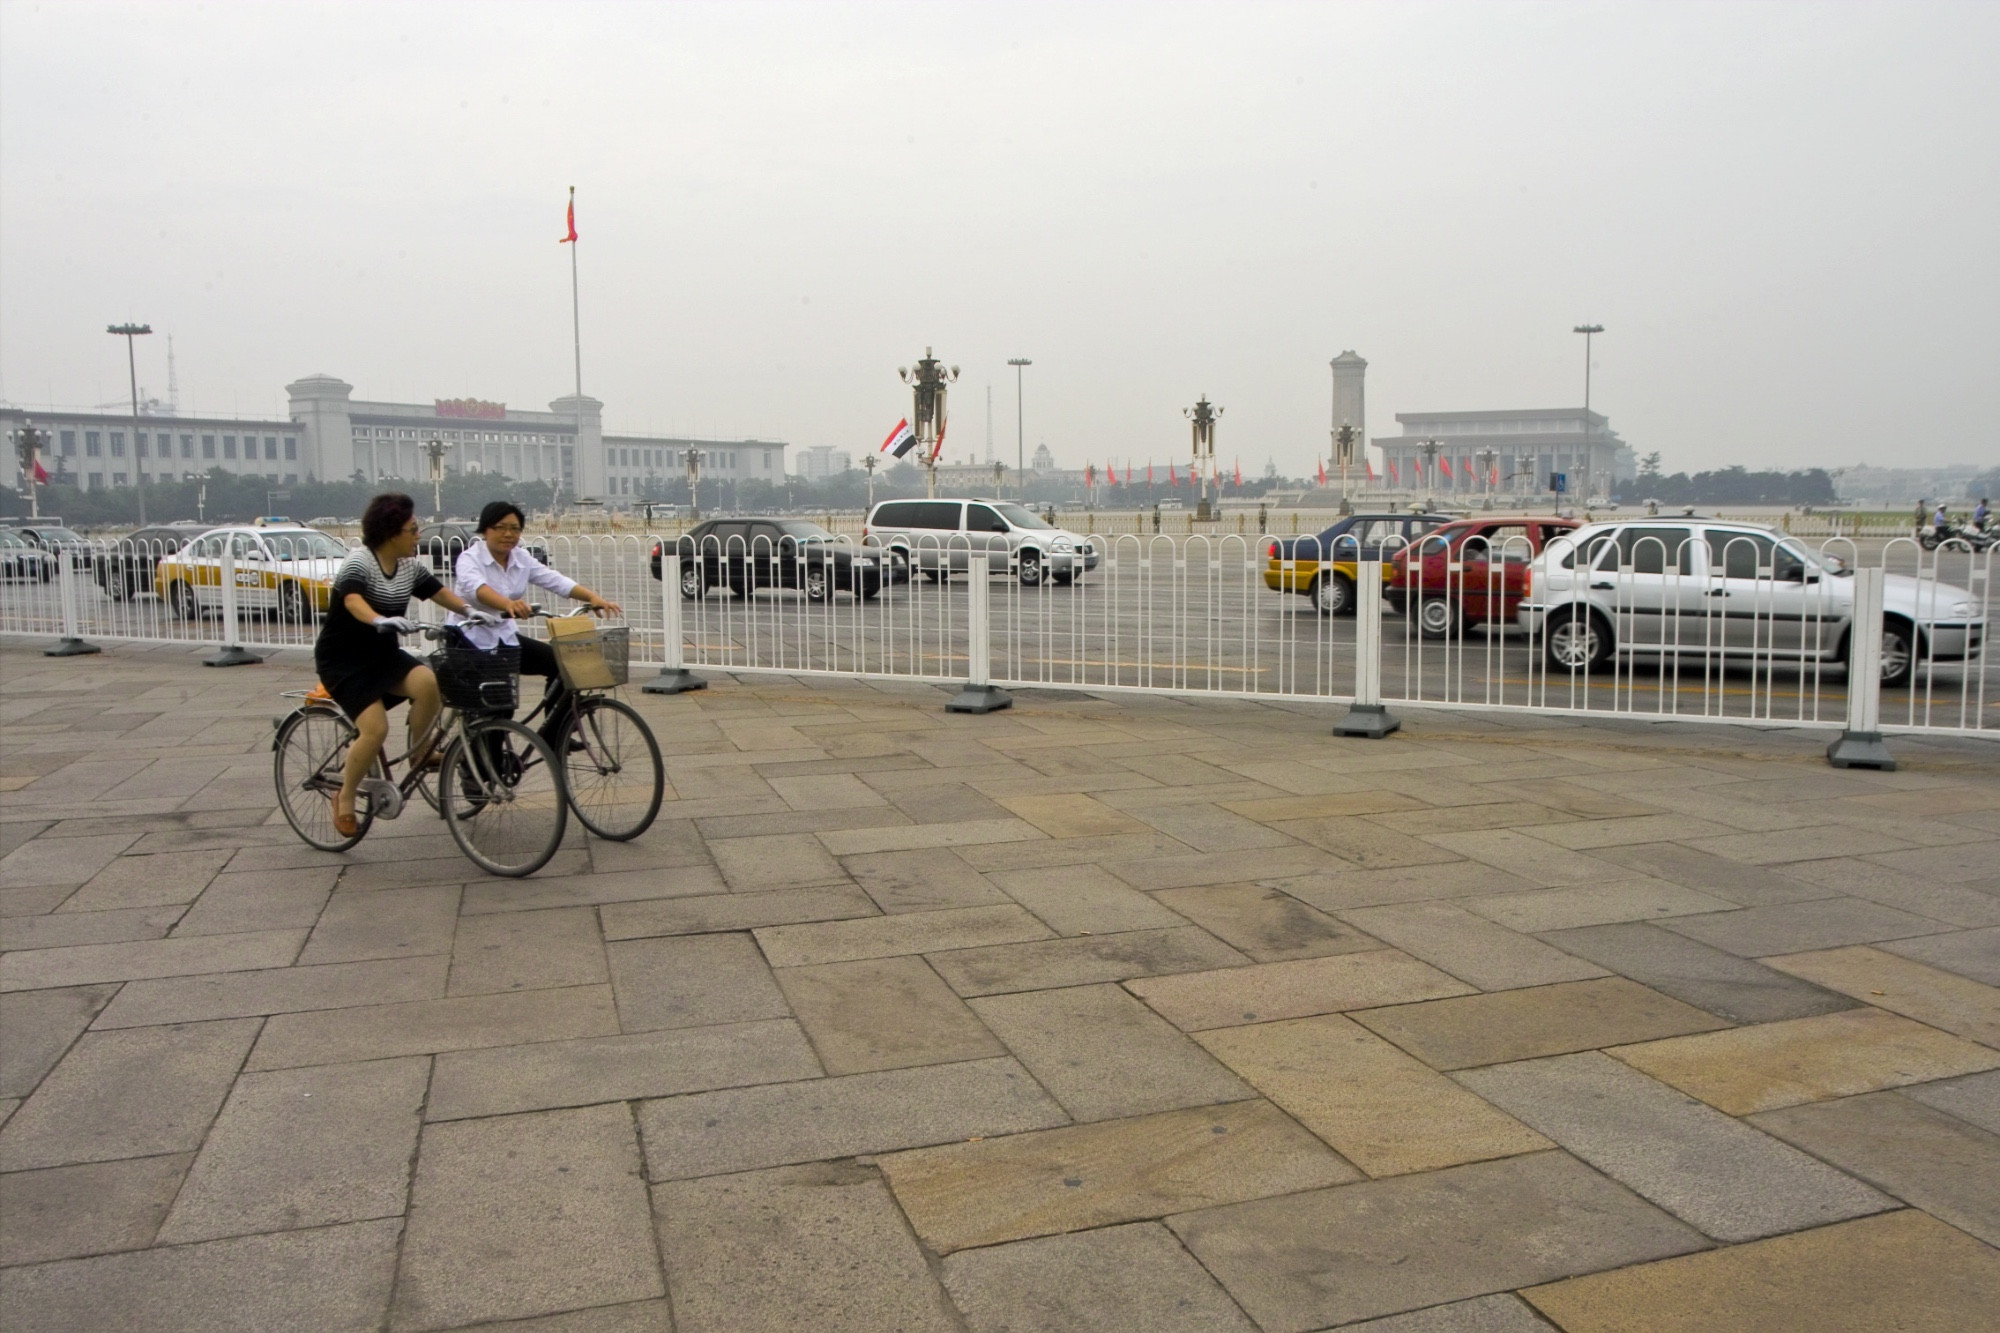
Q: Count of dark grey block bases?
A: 6